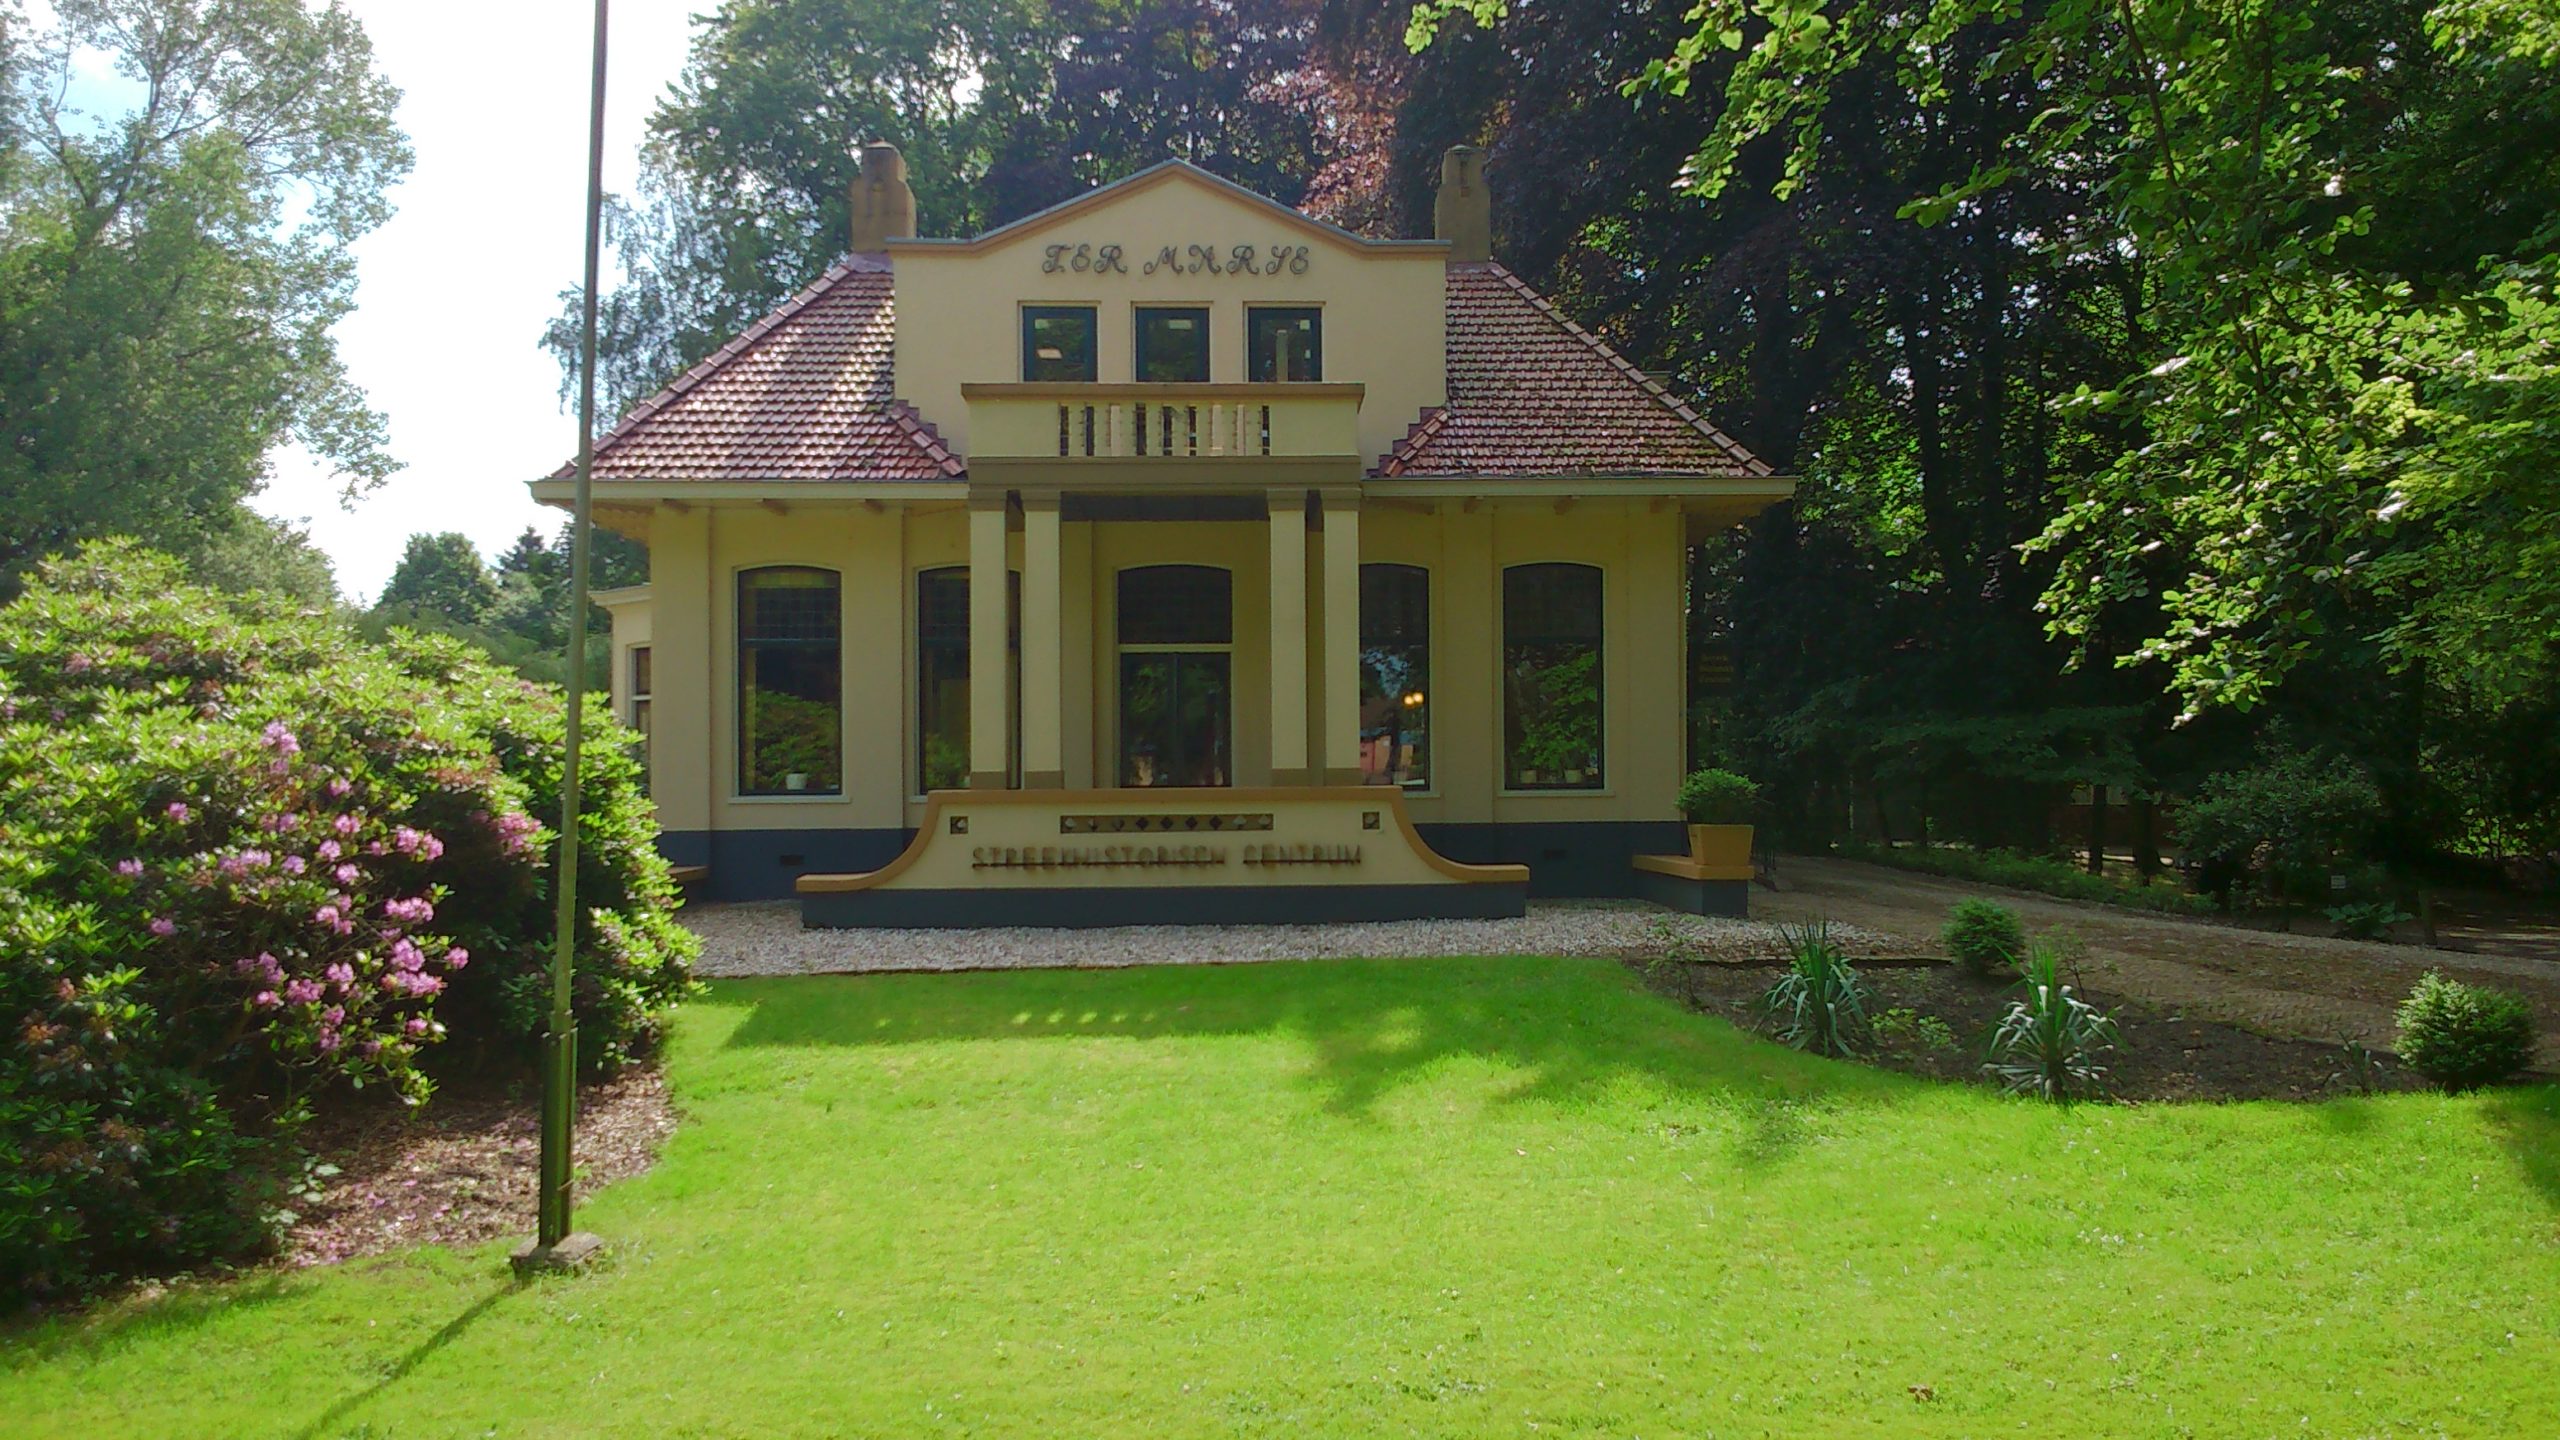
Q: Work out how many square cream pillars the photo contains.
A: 4